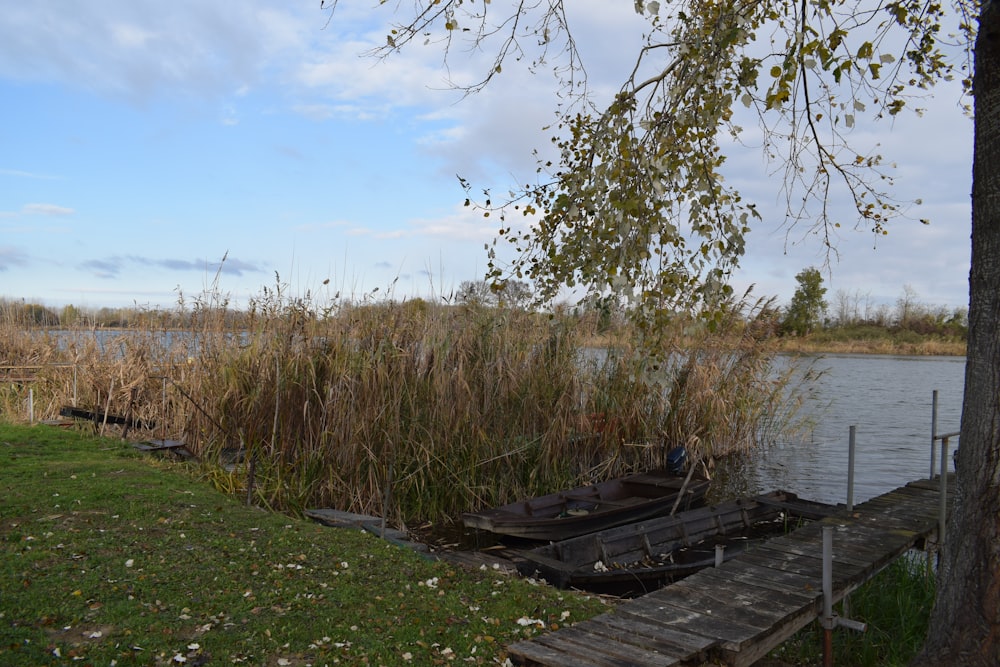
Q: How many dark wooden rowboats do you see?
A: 2